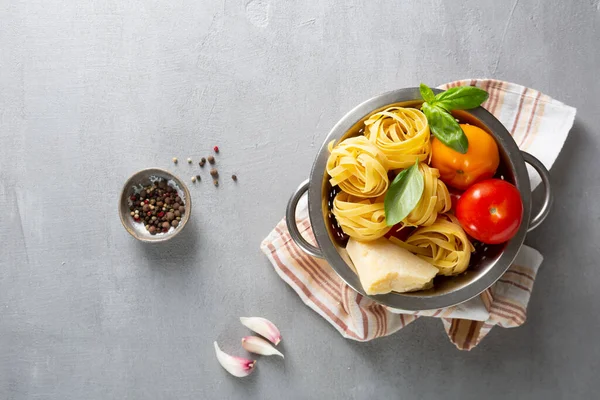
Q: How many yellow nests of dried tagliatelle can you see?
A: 5